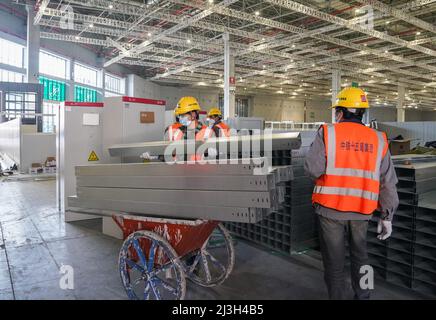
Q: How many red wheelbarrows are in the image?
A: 1